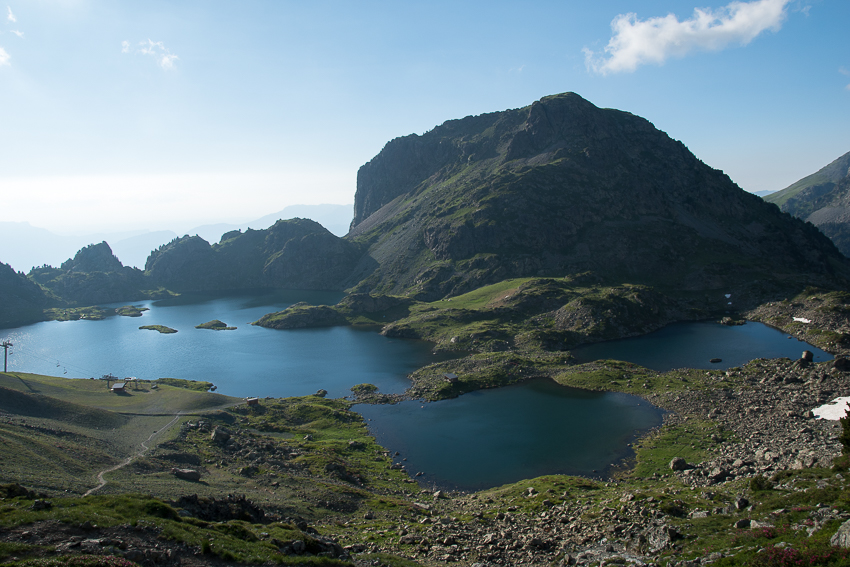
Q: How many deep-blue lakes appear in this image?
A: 3